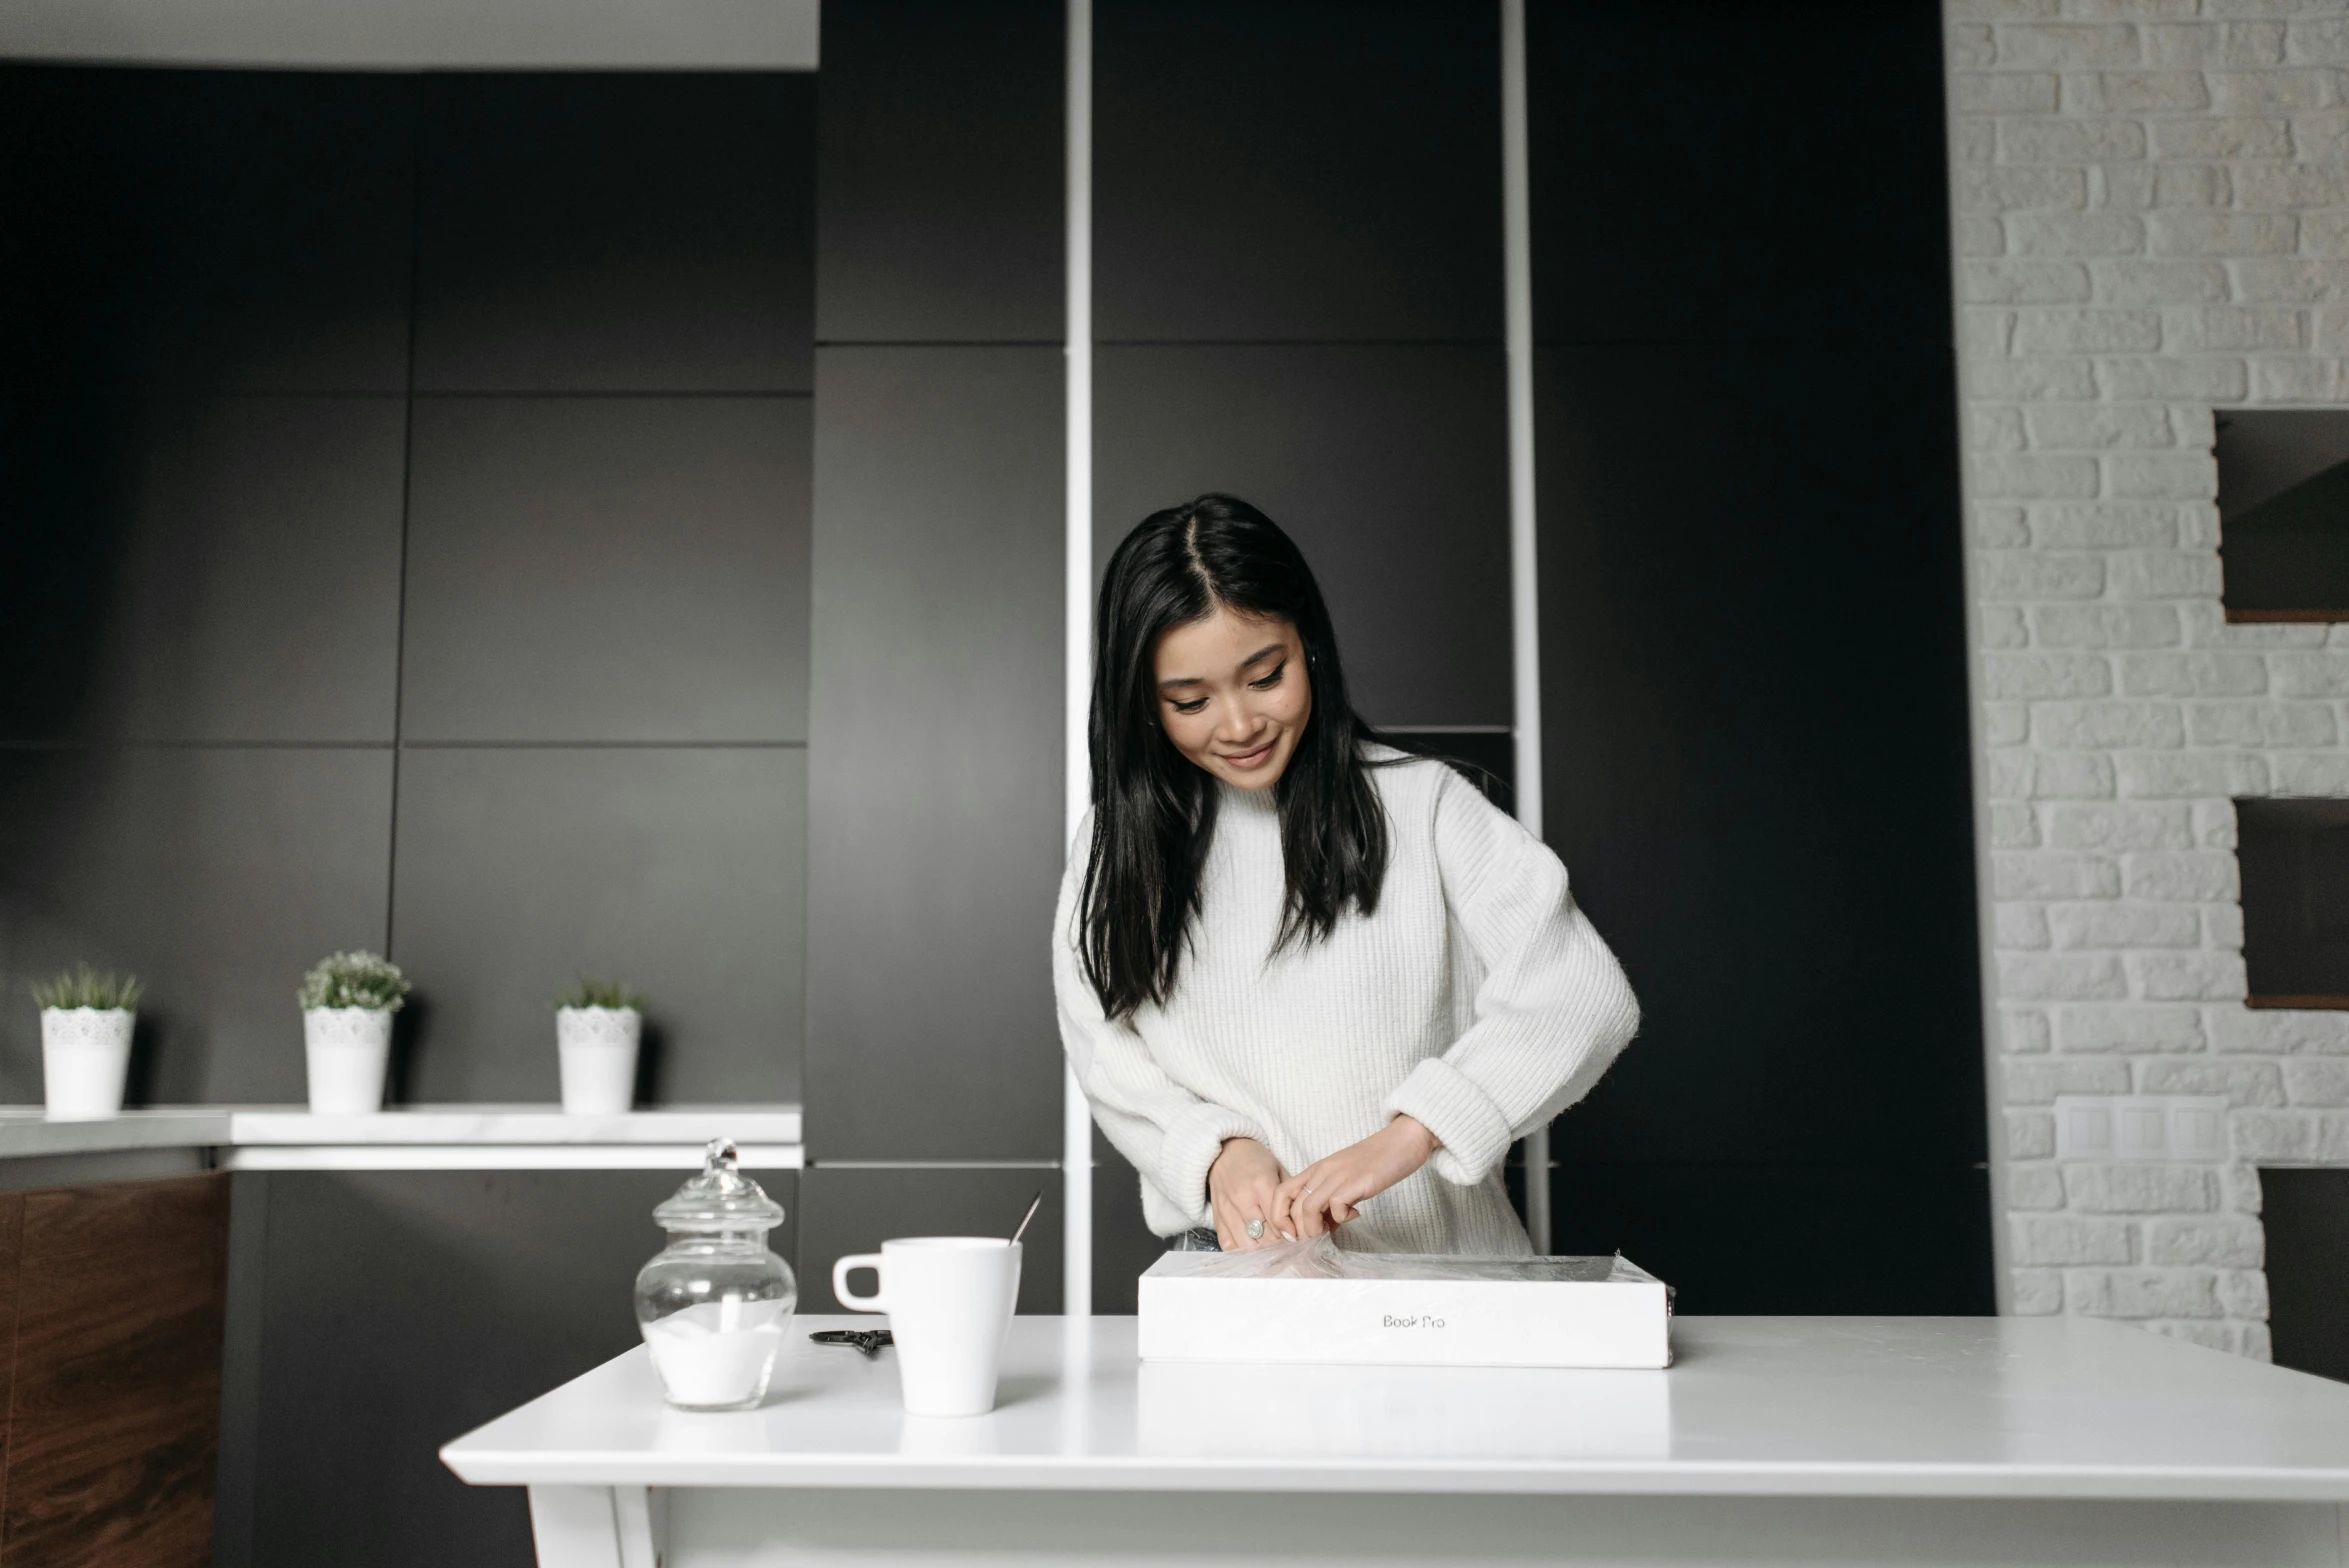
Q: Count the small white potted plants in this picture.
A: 3